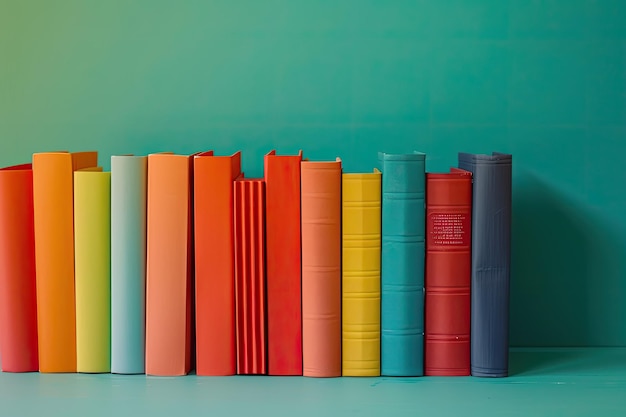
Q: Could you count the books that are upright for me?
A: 13